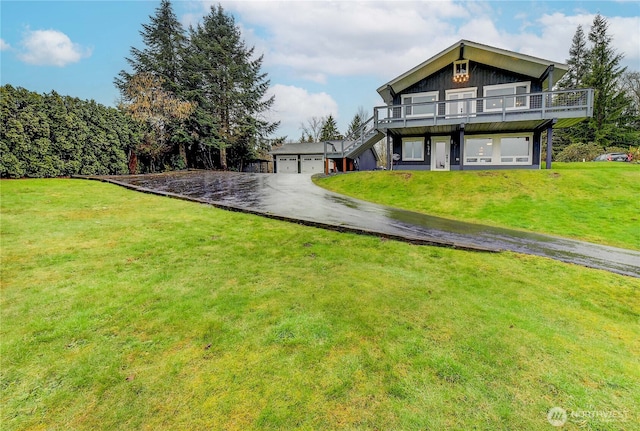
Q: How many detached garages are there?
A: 1